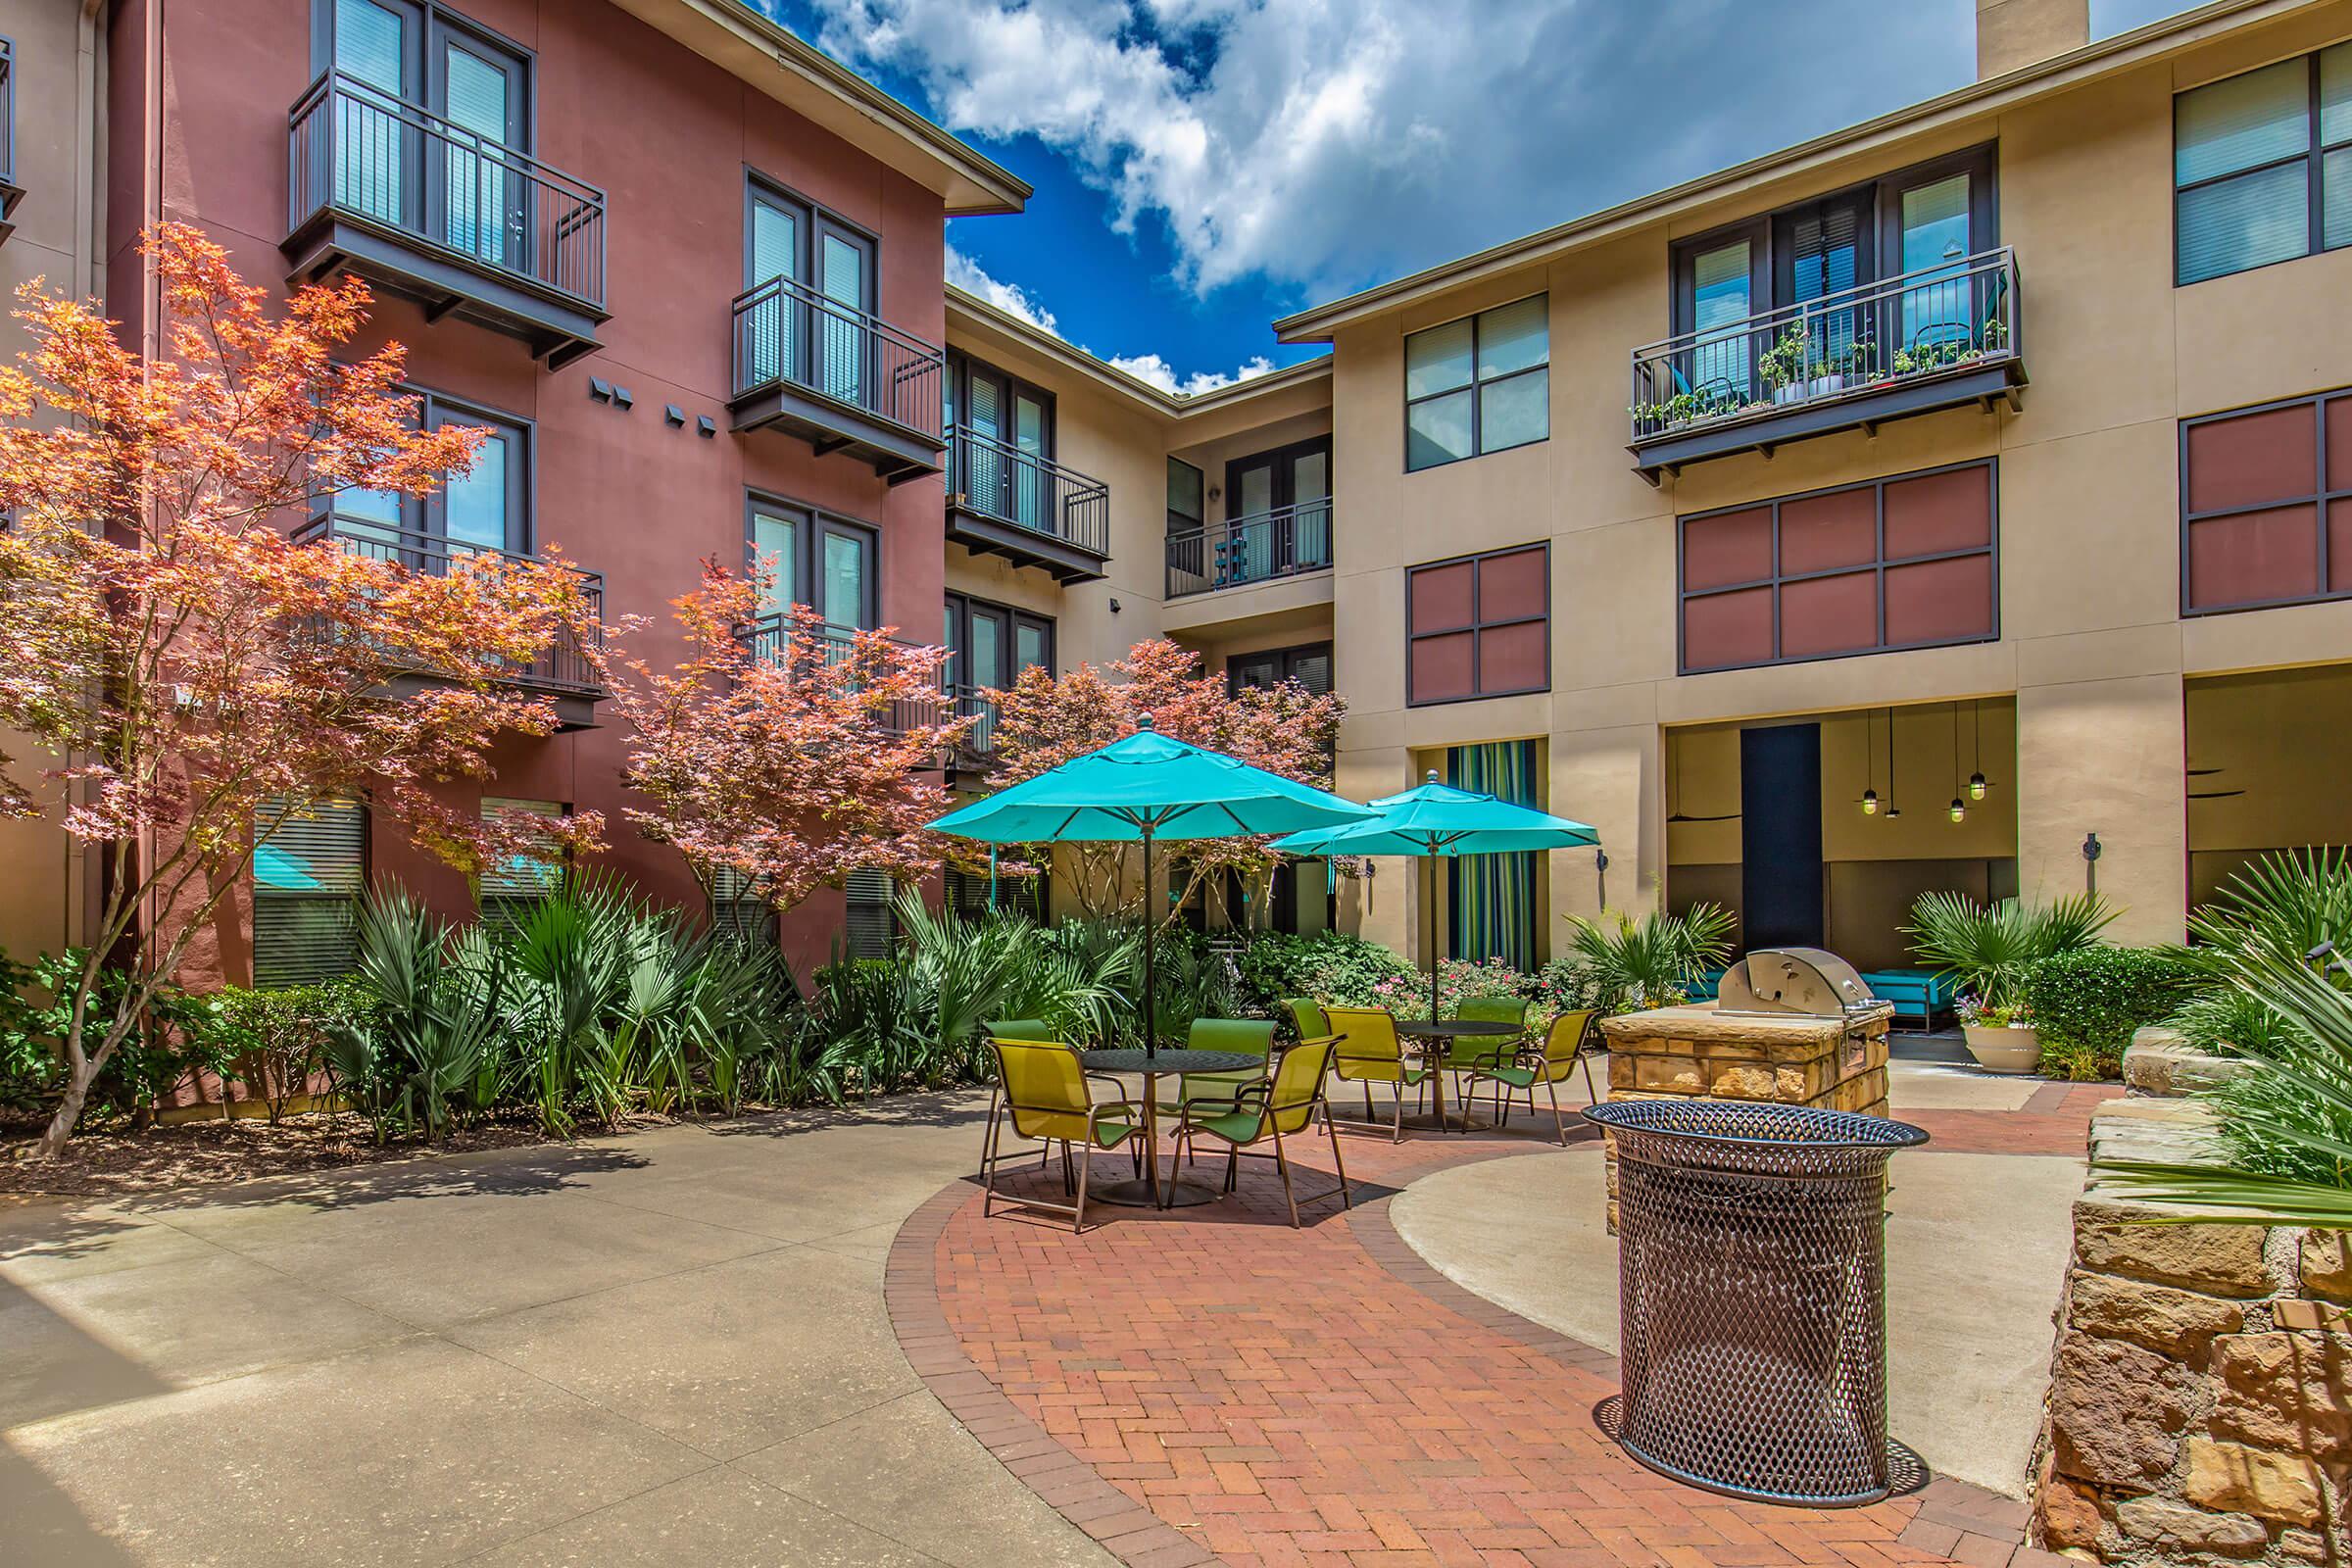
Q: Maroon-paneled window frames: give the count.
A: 3